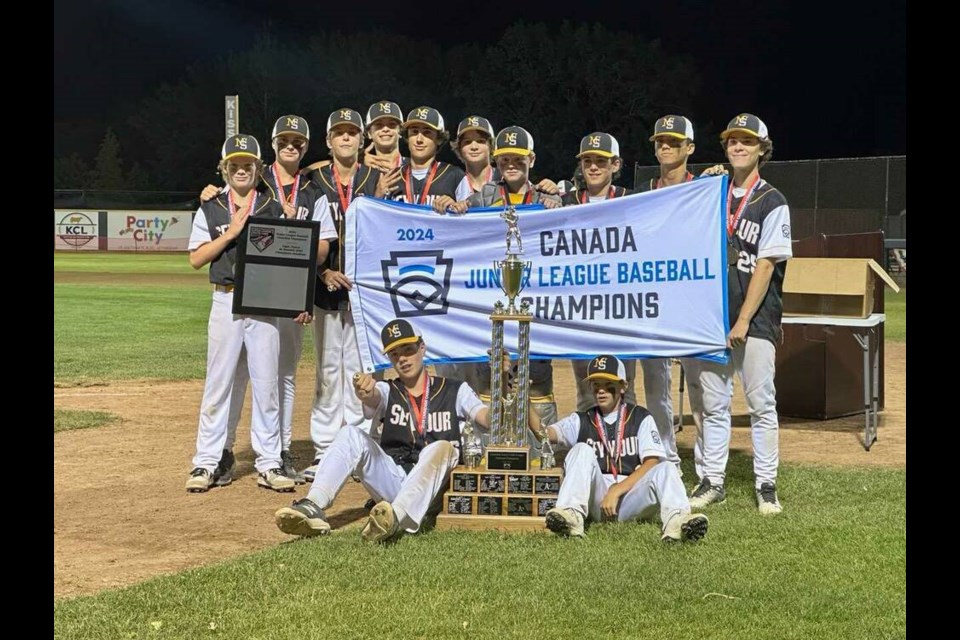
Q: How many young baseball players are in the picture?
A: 12